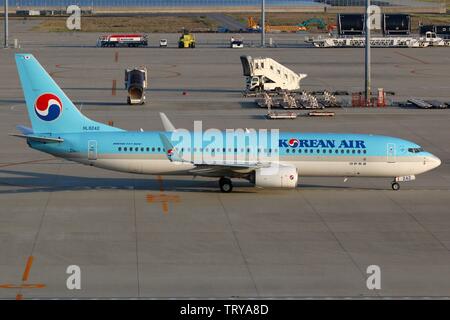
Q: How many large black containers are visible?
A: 2